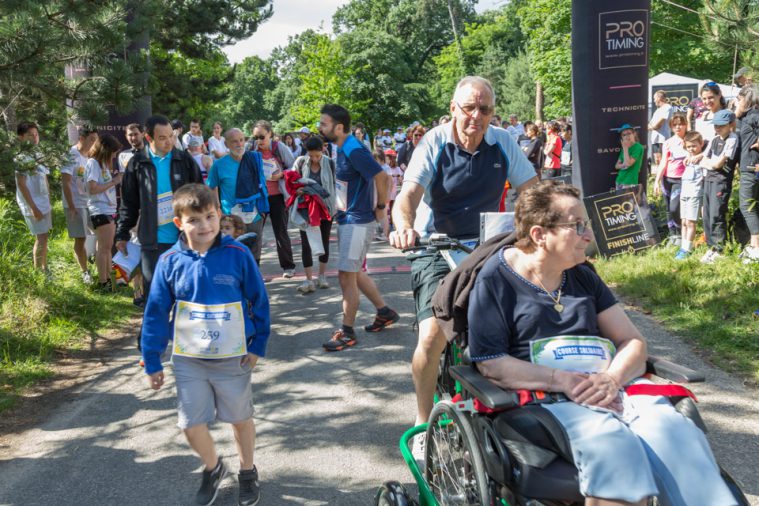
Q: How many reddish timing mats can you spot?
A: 2